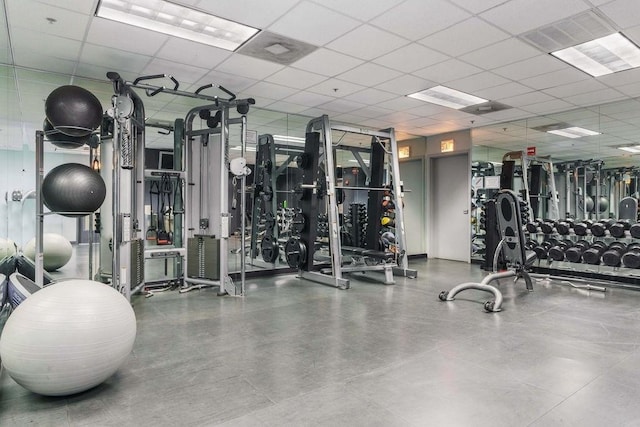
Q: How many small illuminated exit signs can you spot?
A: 2